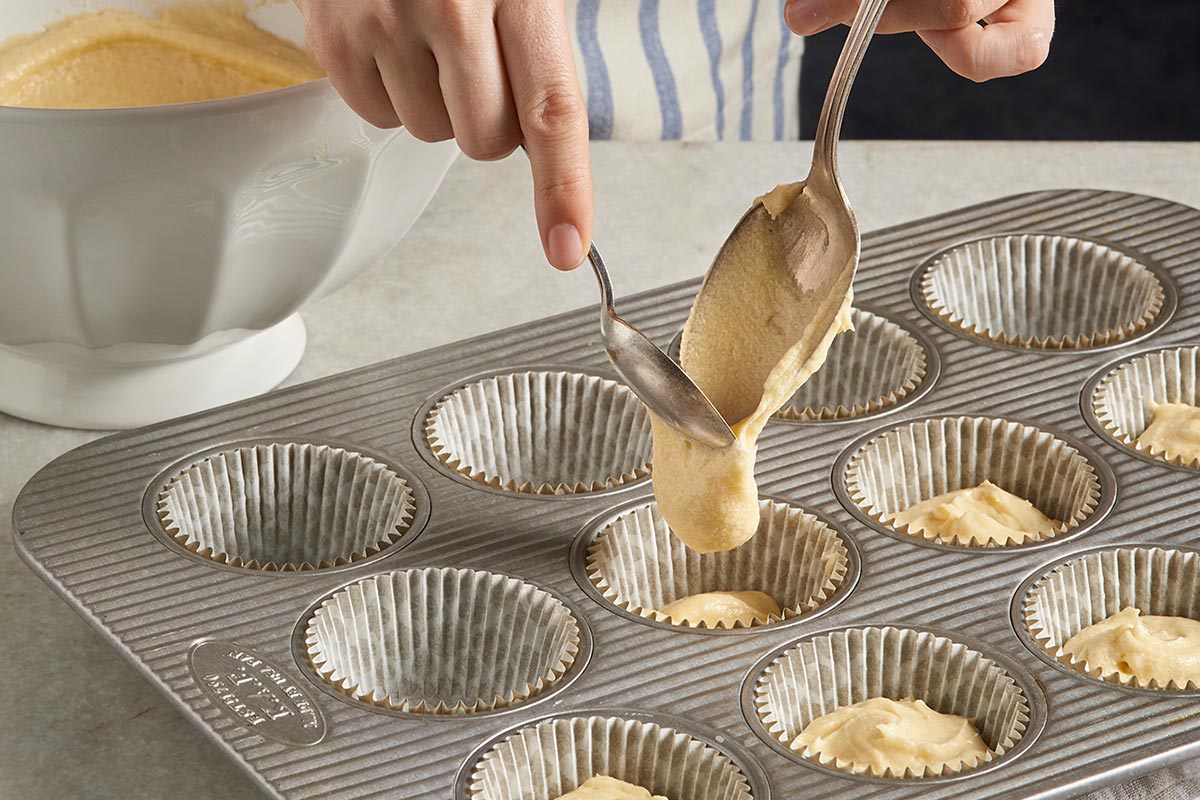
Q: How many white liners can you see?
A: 11